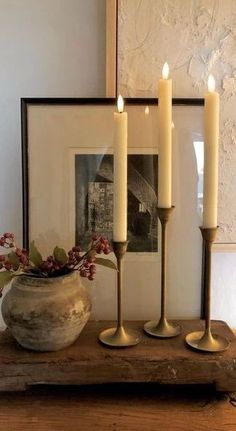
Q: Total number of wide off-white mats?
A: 1